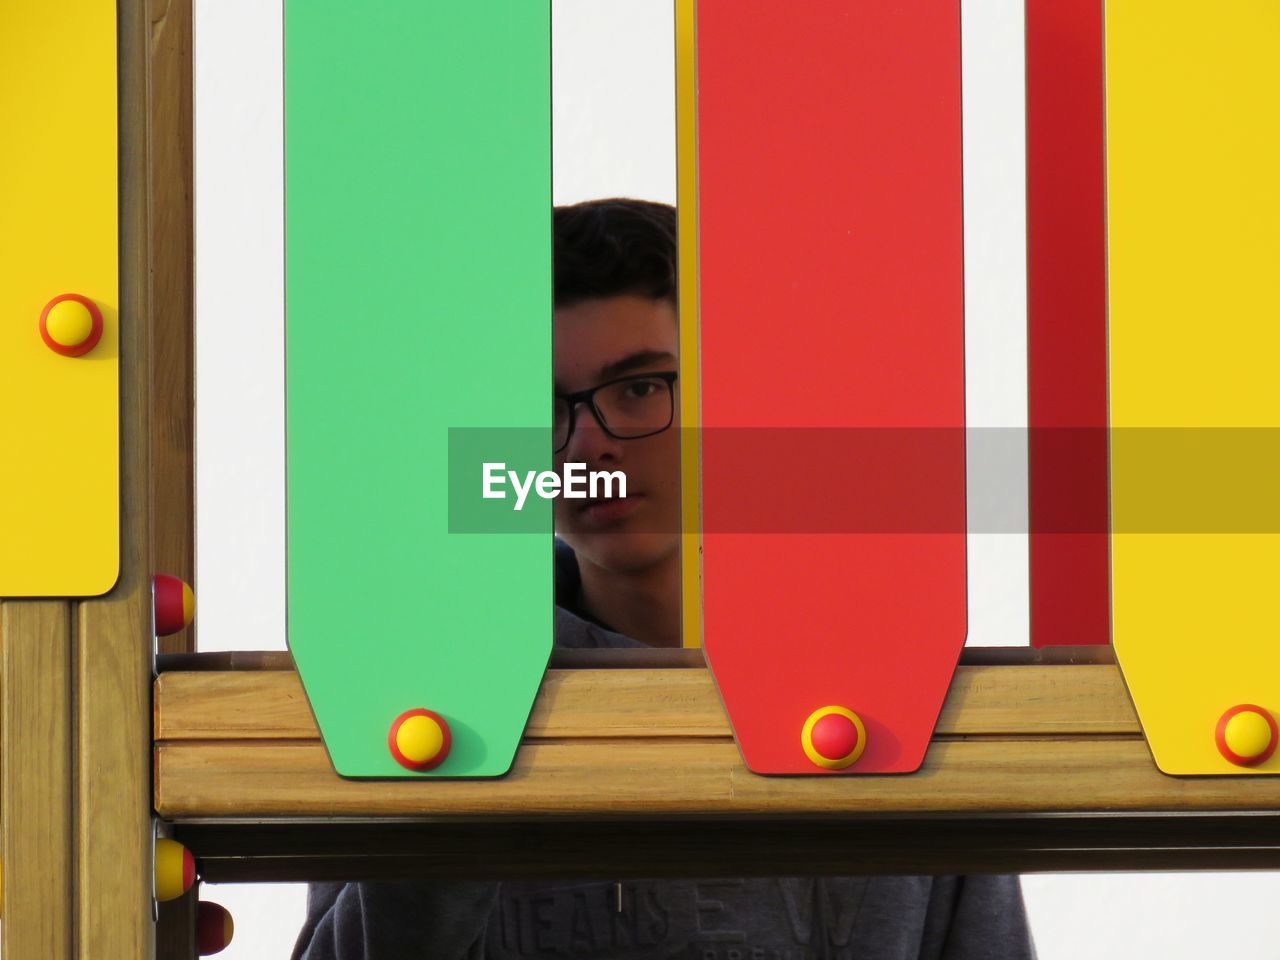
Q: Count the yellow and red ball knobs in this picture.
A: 7